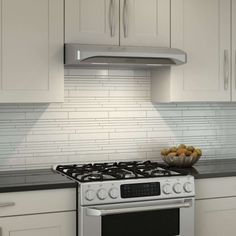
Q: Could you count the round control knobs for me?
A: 6